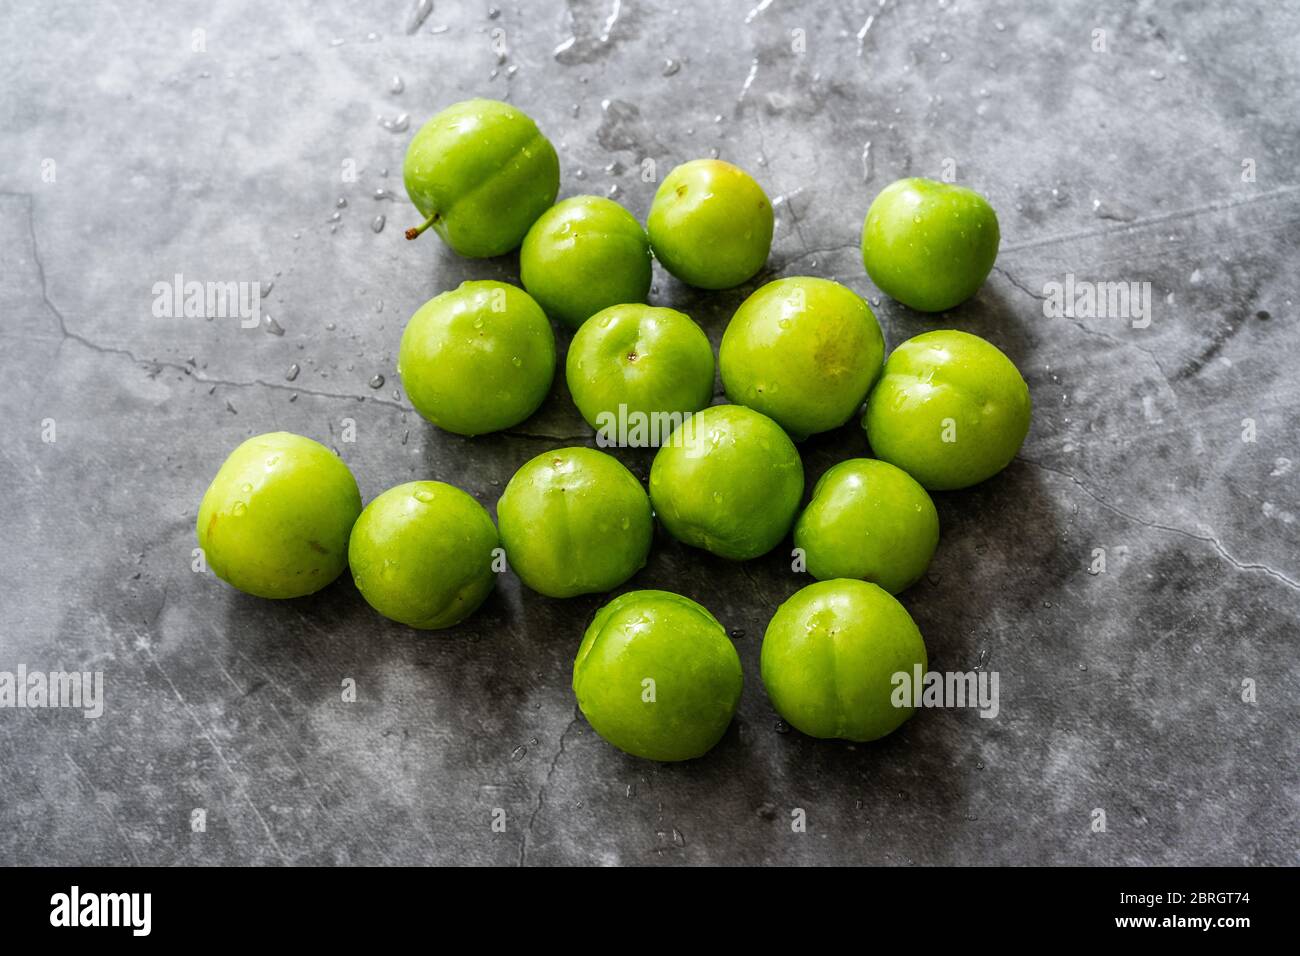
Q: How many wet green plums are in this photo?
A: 15